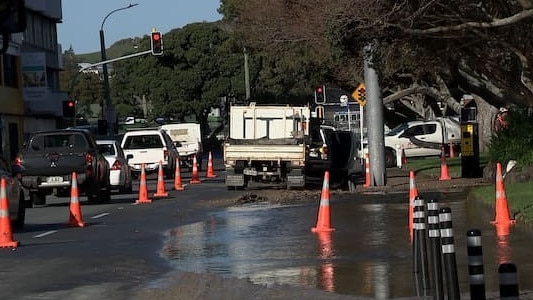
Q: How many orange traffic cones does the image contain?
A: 14